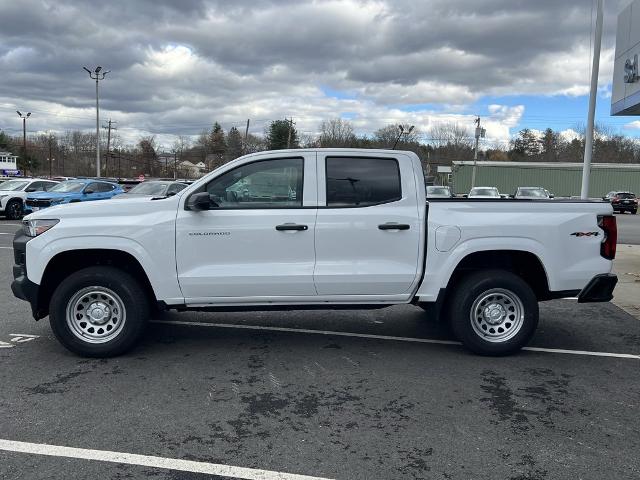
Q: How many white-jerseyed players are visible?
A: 0